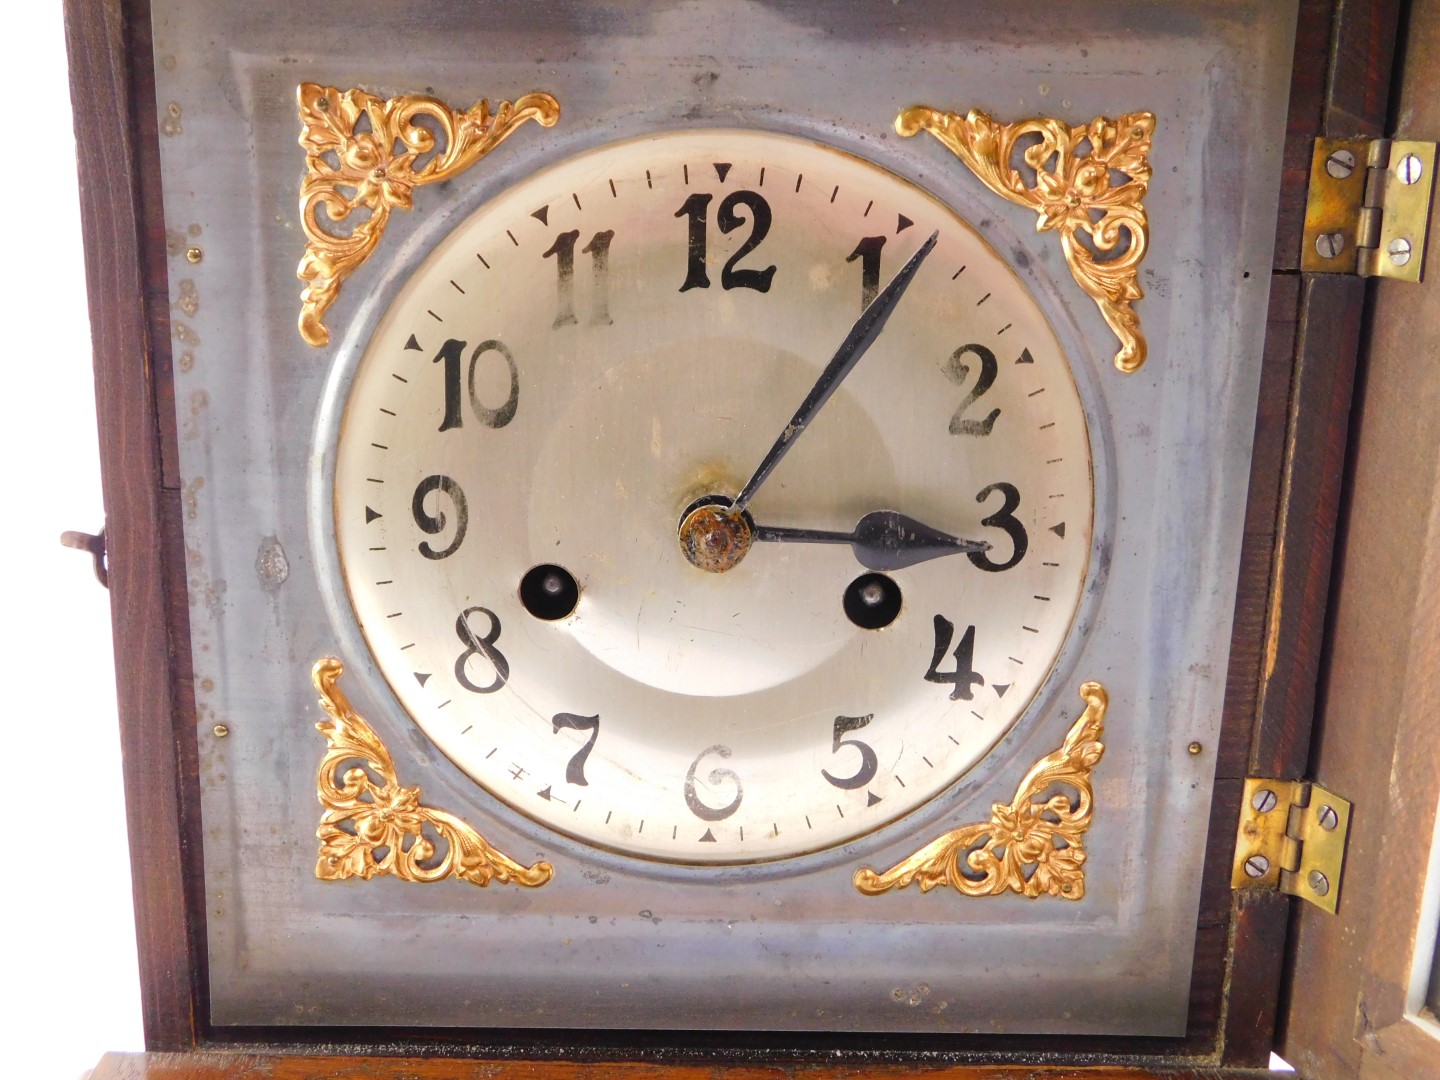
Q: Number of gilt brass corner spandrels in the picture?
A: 4